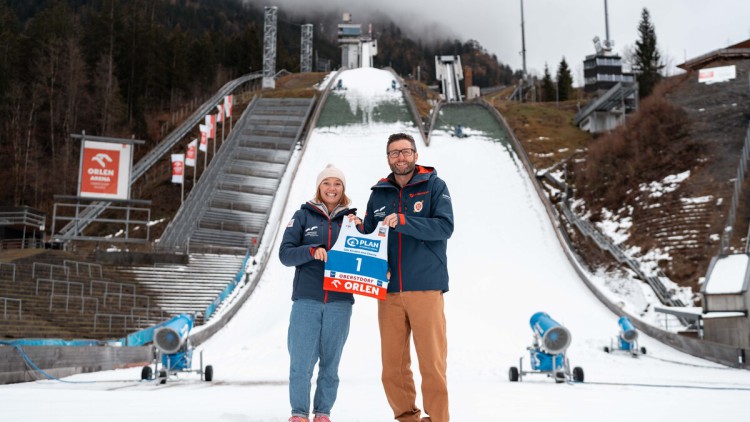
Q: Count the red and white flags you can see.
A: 6